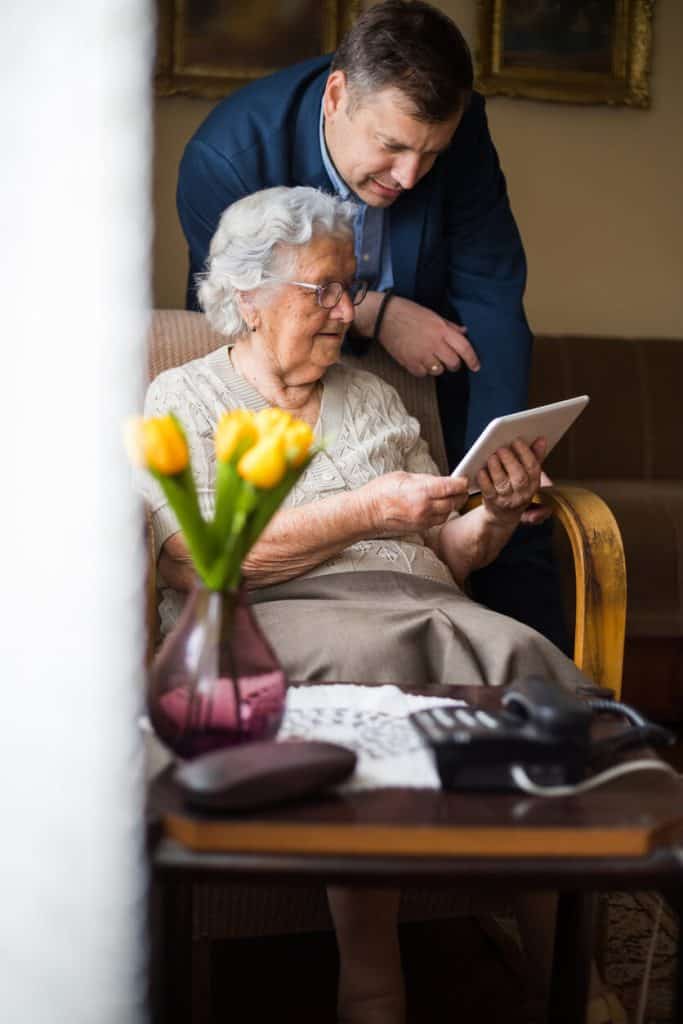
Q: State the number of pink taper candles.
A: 0